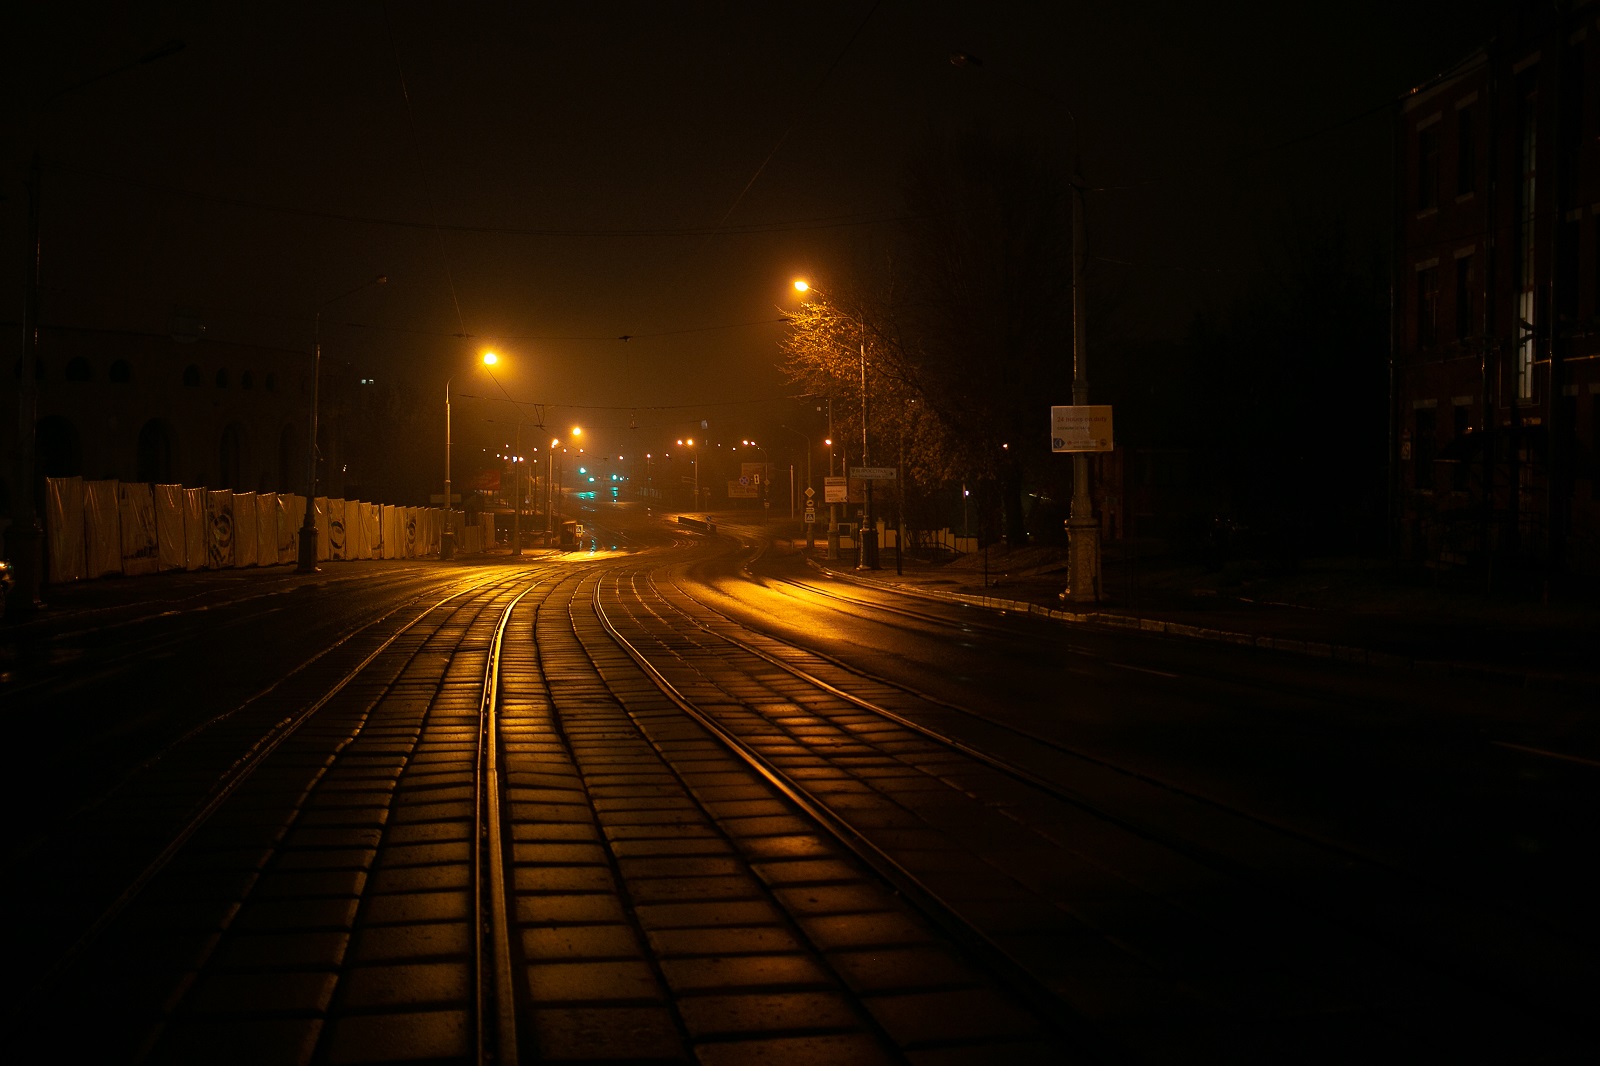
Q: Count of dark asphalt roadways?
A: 2